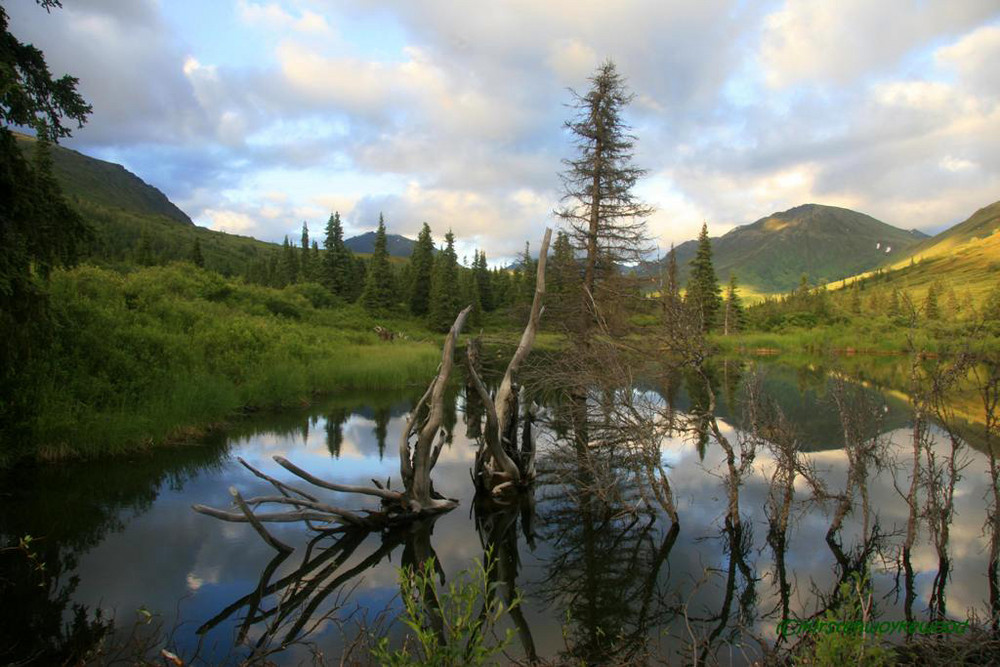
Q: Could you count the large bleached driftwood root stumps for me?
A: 2